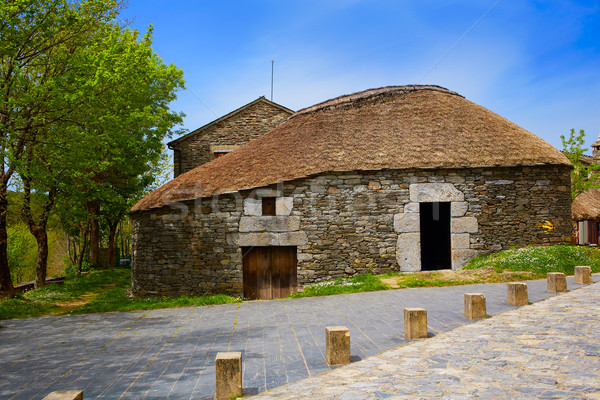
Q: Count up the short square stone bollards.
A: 8